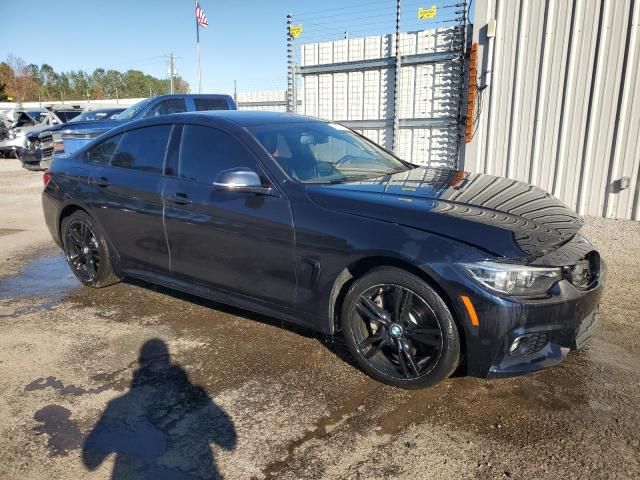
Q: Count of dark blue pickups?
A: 1